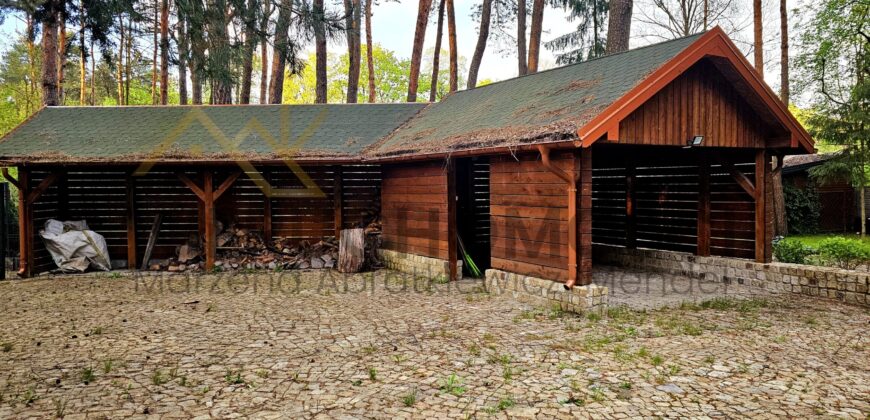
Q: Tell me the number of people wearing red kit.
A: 0